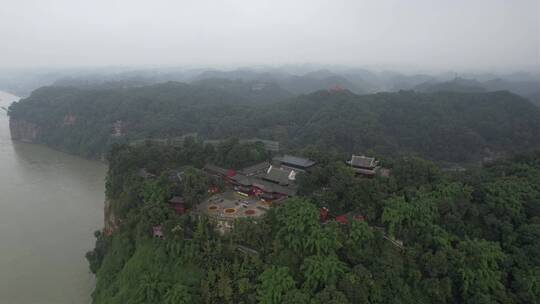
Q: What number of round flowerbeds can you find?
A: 3